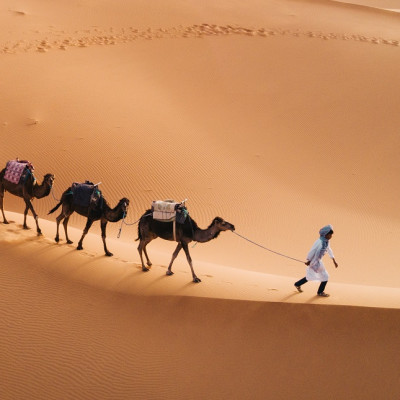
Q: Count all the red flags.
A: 0